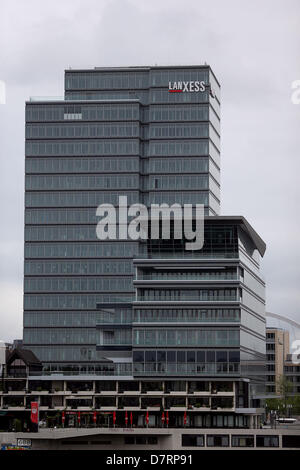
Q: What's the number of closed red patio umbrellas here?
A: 10